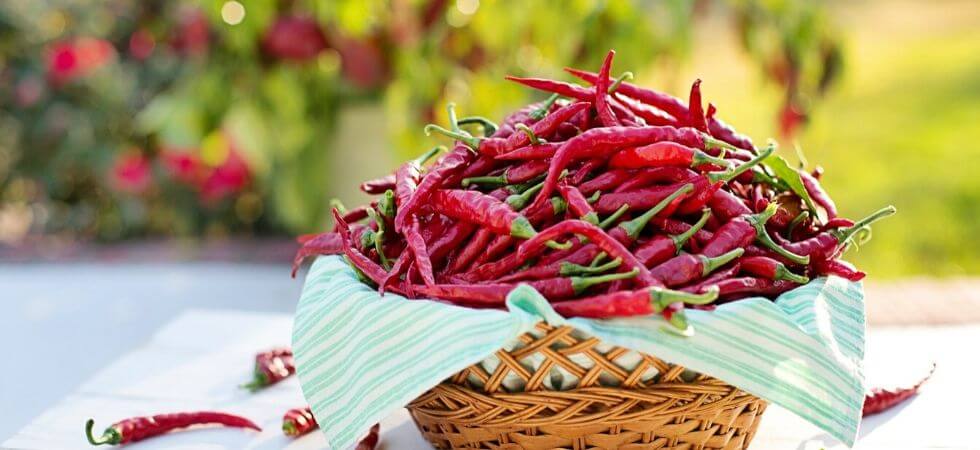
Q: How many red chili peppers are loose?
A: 5